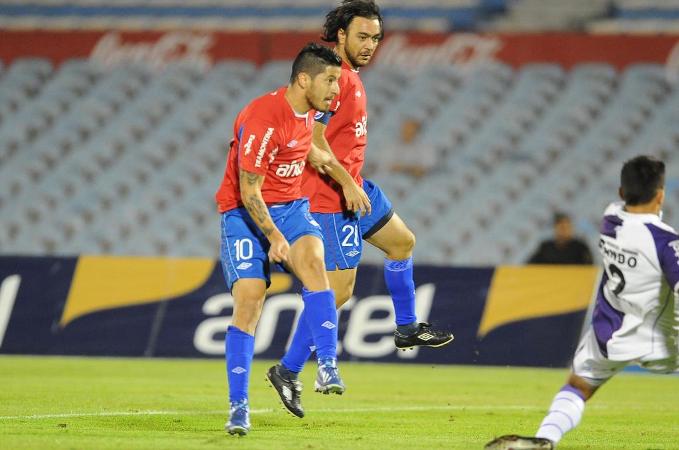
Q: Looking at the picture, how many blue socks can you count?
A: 4